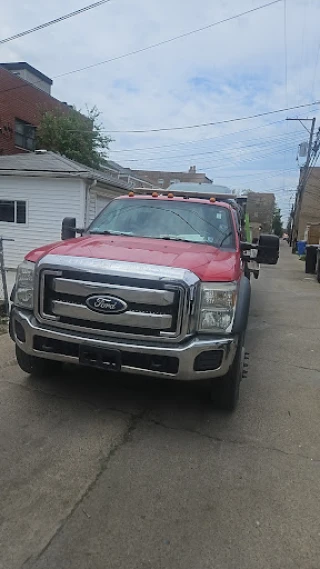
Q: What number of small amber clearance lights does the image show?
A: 4